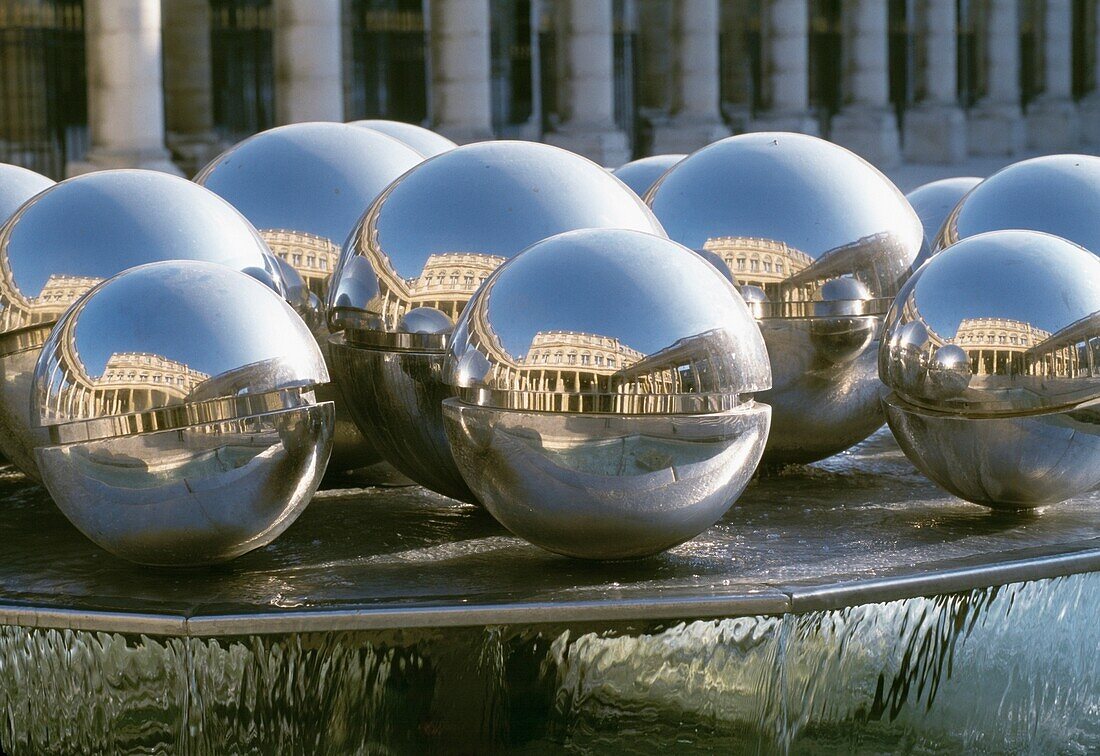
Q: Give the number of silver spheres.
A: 12